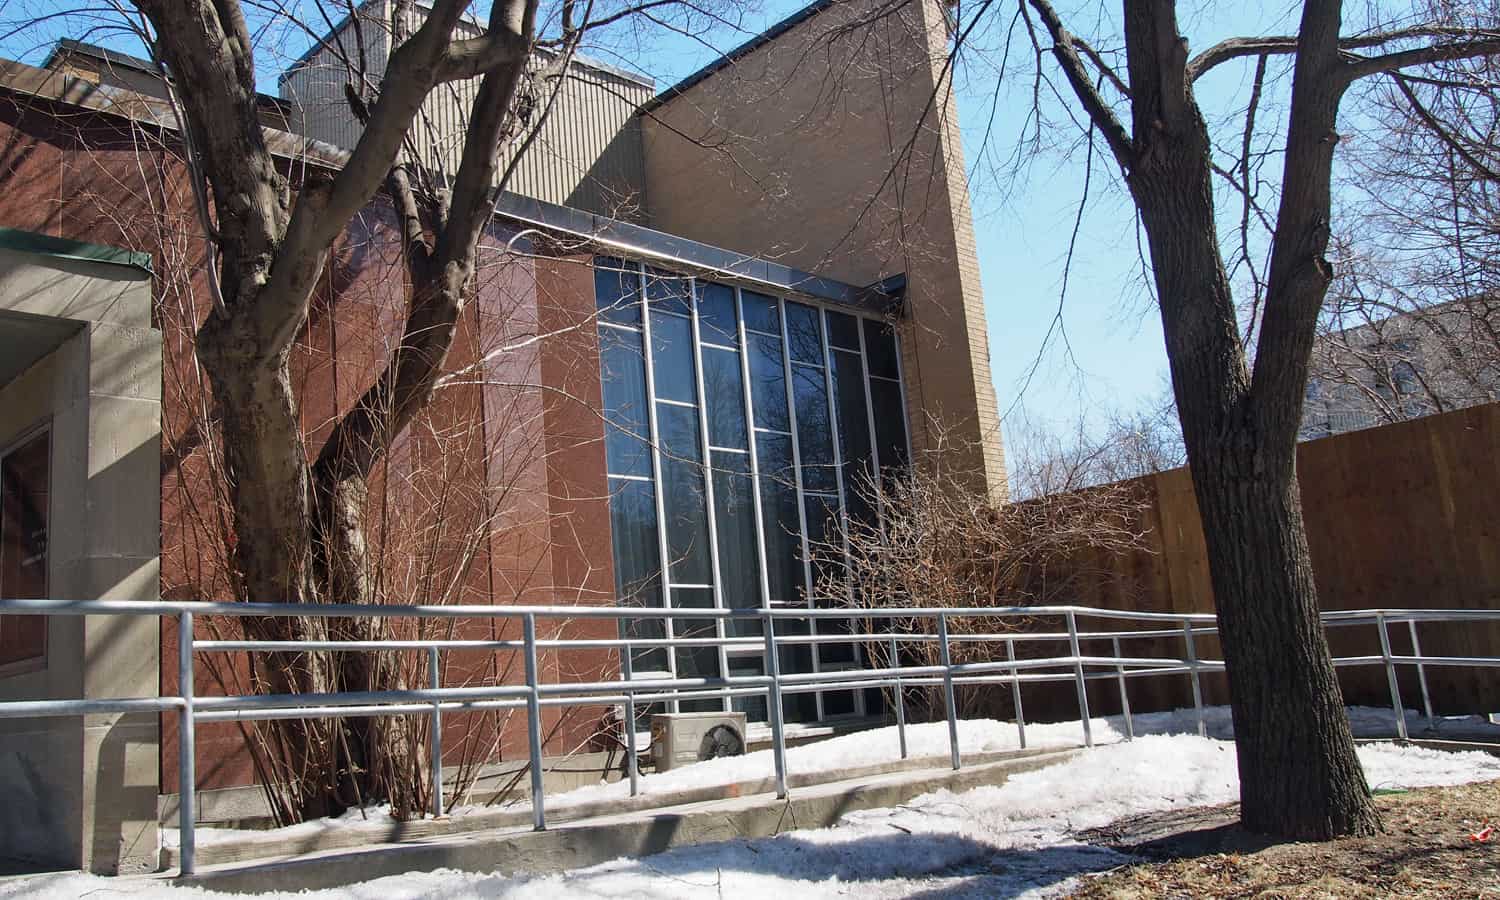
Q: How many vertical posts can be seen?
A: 13